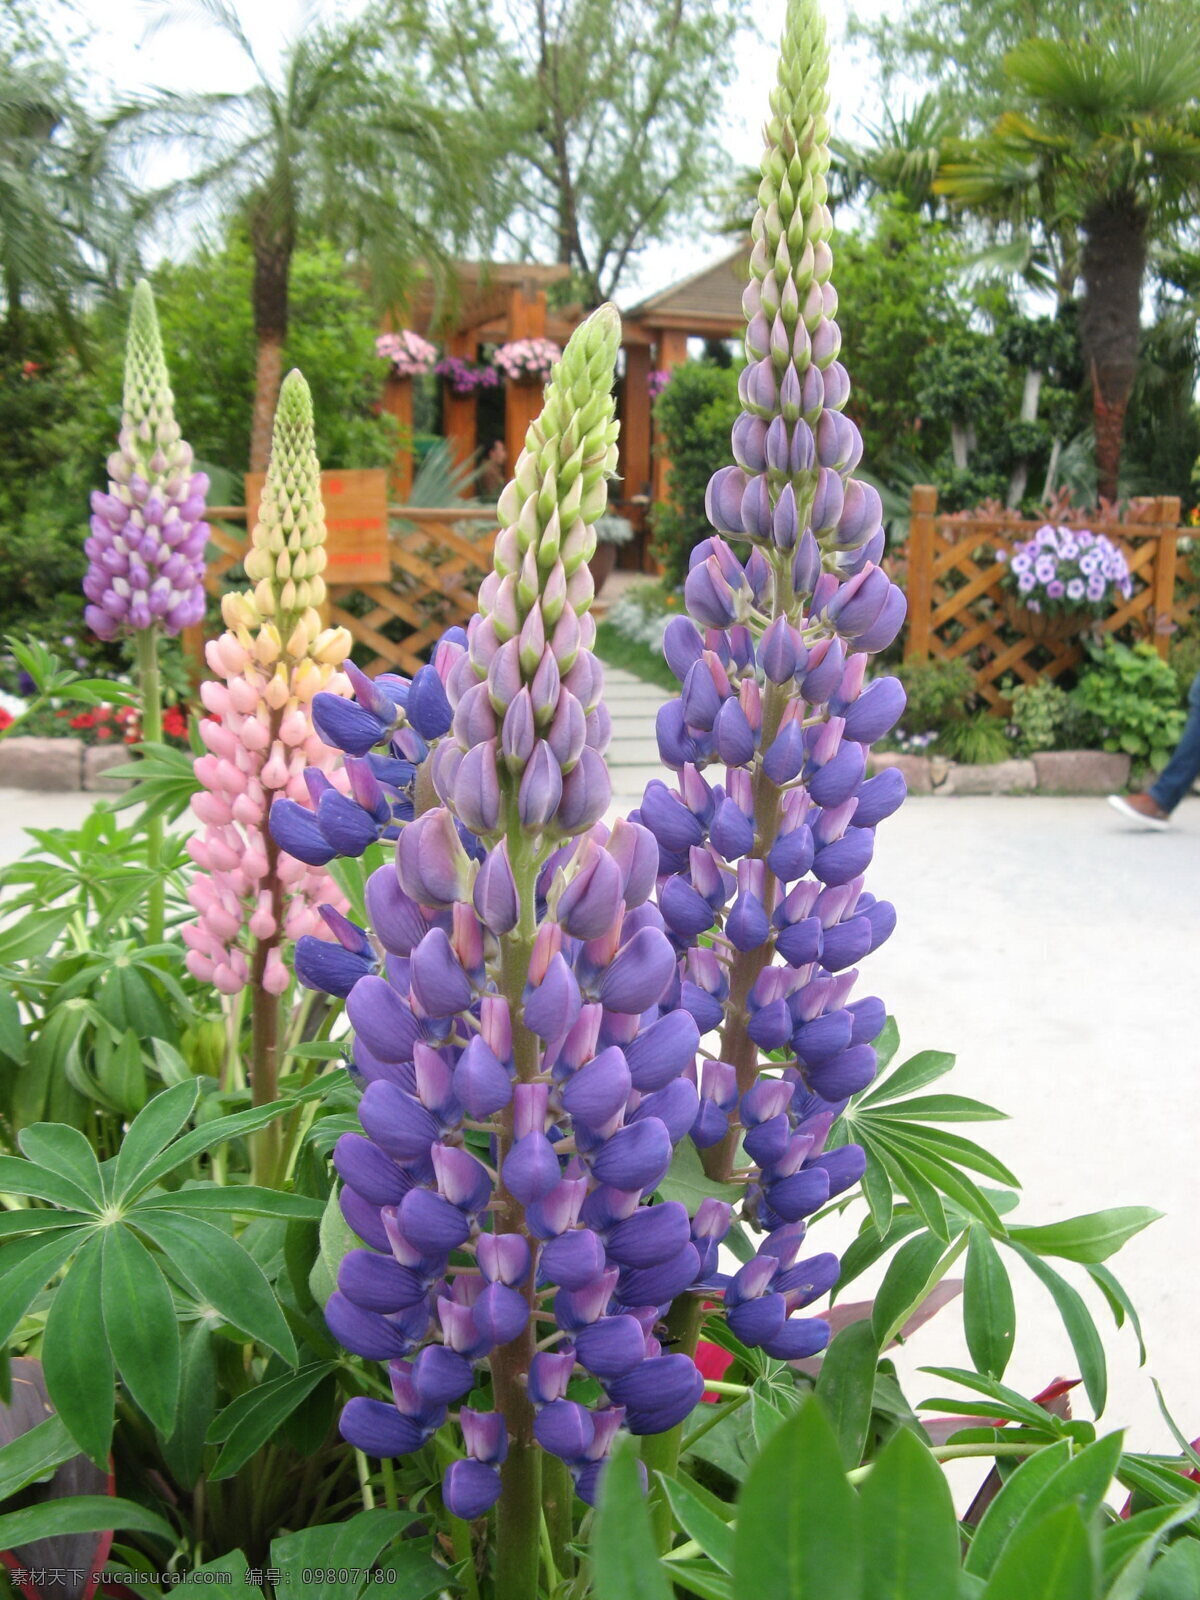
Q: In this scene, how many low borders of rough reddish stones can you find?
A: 2